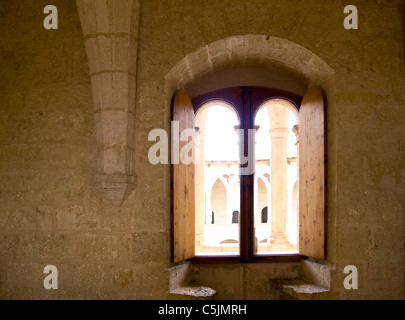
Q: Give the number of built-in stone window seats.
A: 2